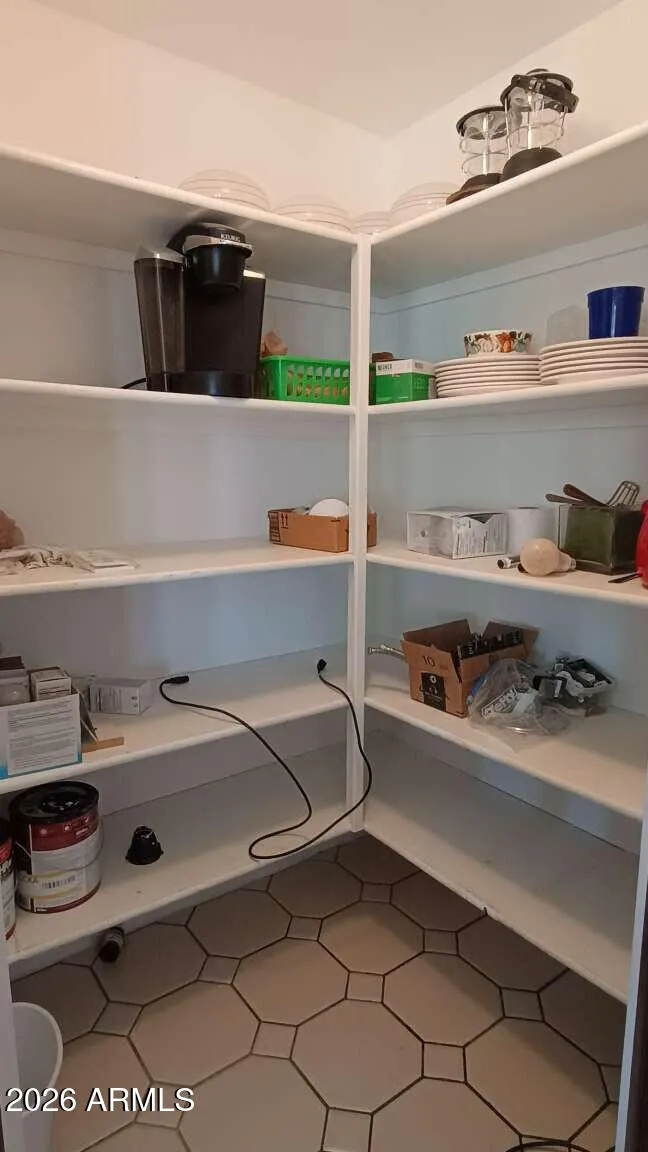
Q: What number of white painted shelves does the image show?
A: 10